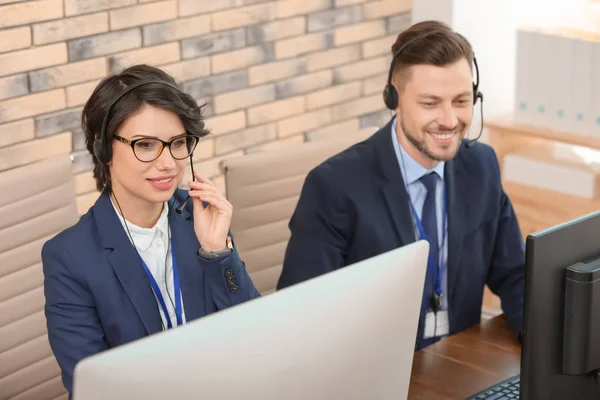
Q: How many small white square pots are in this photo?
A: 0